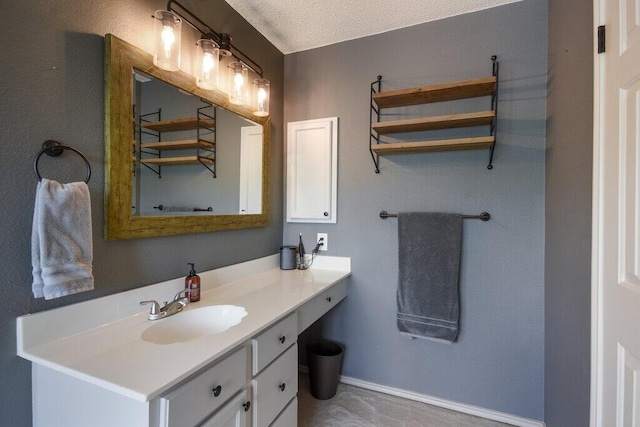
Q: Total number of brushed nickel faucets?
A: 1